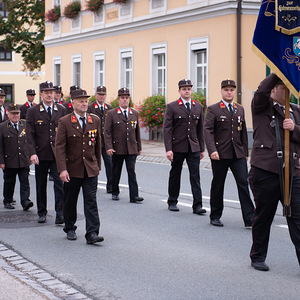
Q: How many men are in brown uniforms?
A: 12